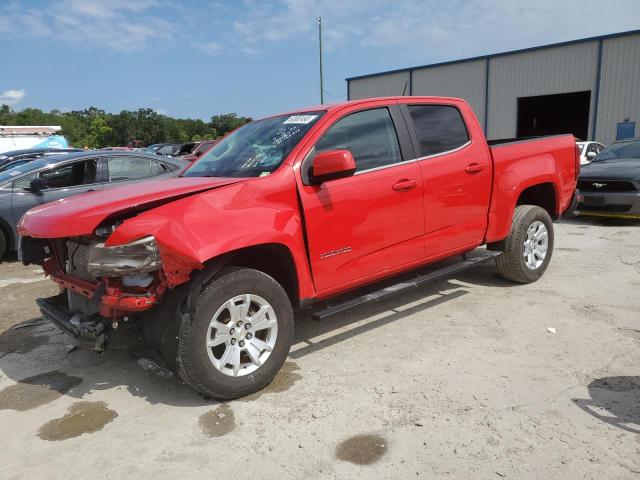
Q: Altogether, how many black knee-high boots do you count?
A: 0